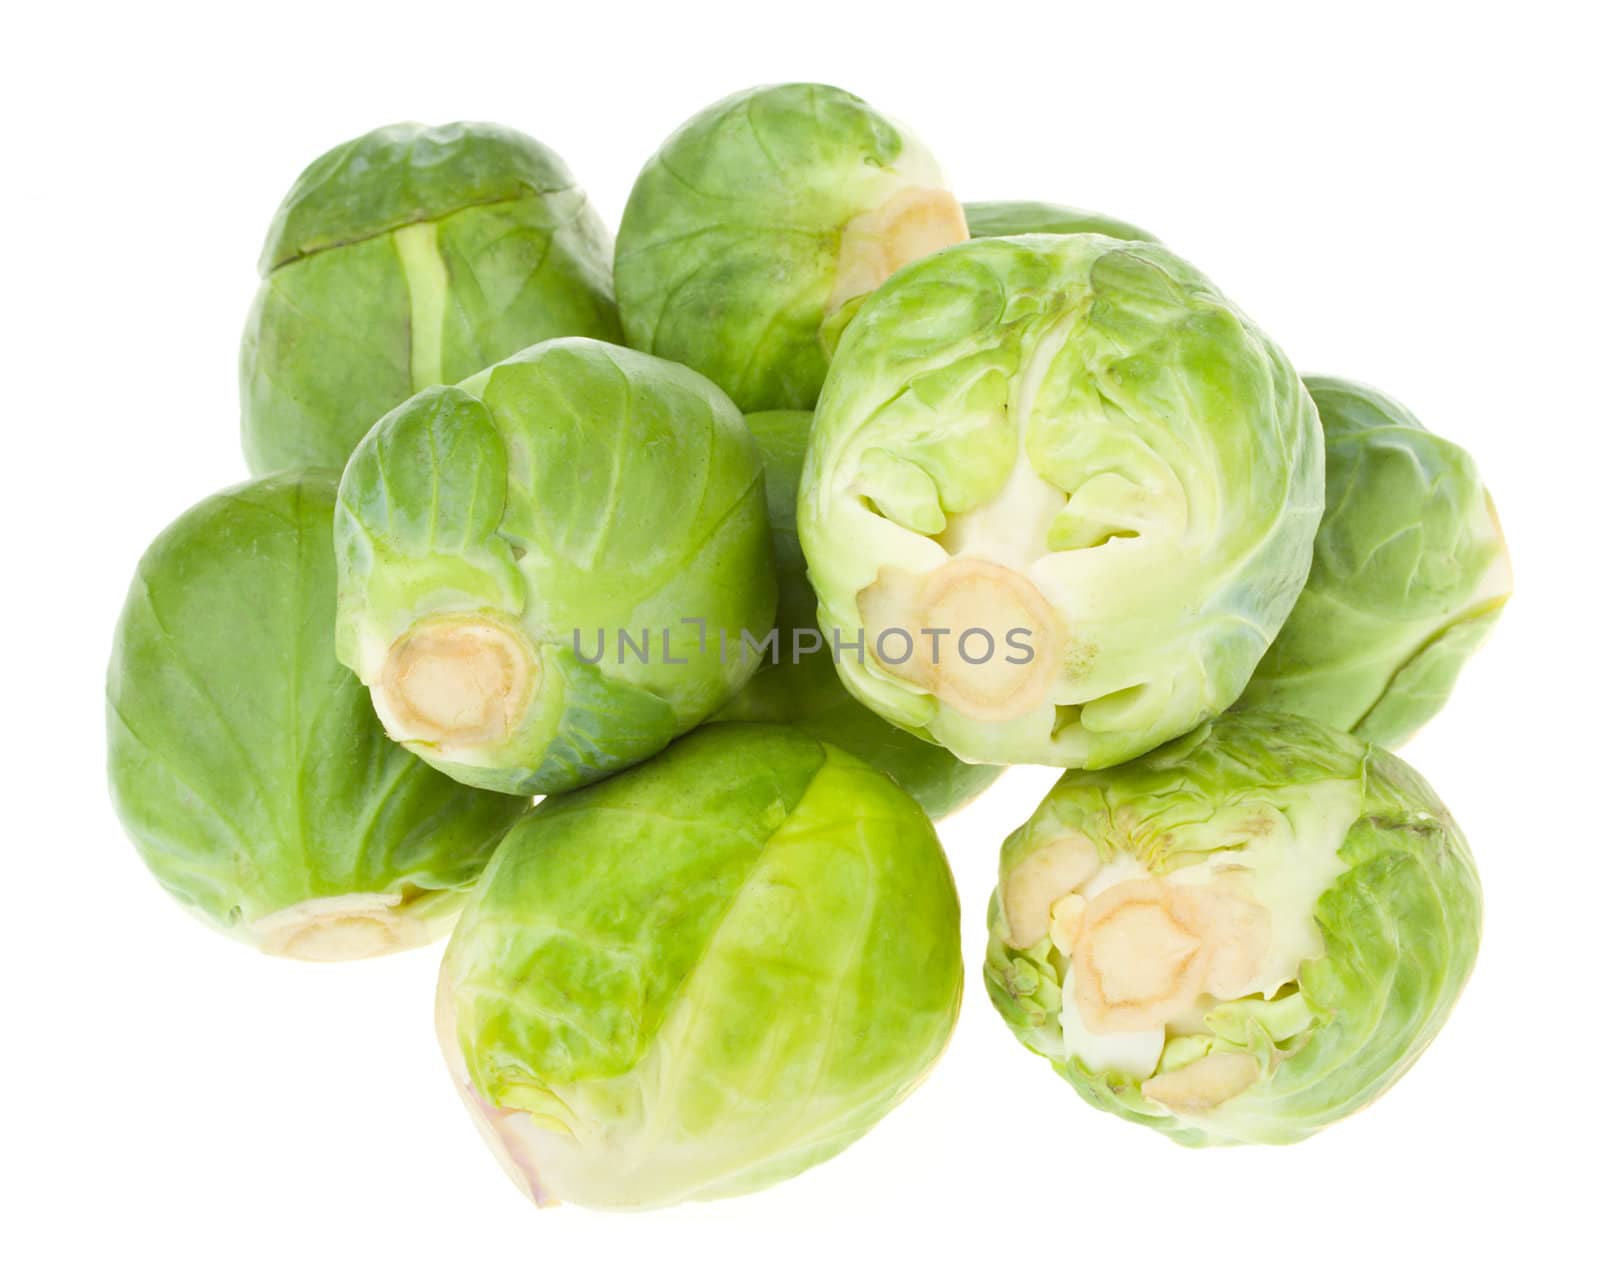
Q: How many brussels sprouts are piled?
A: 10